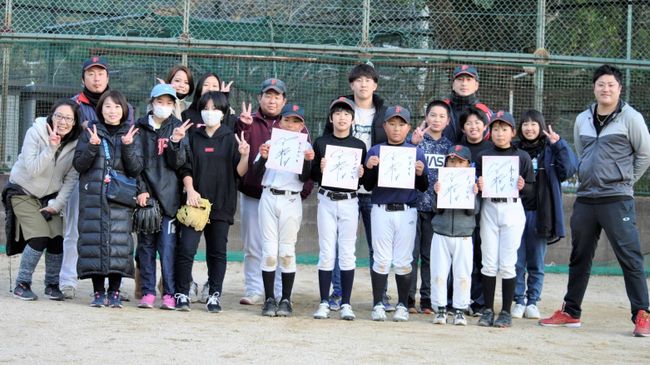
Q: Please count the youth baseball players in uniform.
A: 5